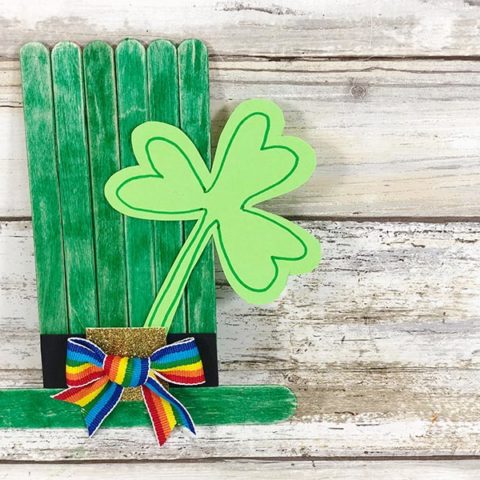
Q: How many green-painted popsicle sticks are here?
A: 7